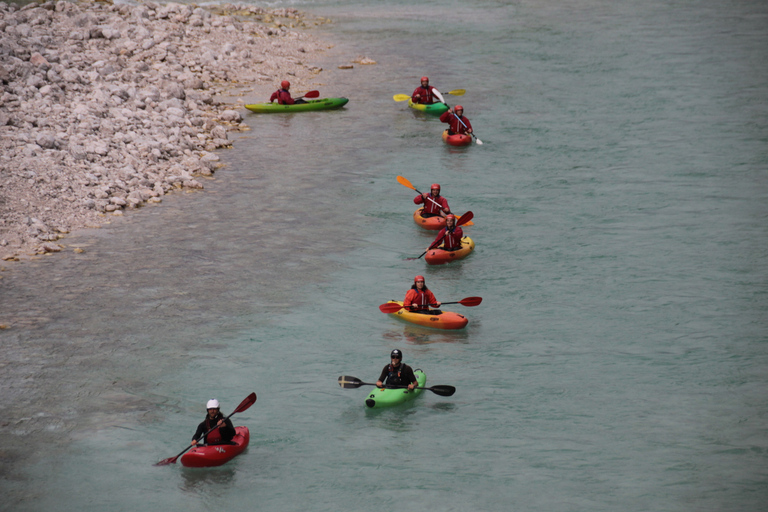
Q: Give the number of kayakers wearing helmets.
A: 8